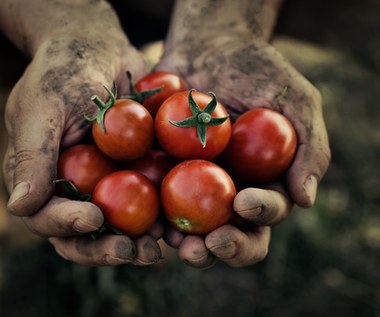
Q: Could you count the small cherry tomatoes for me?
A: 8